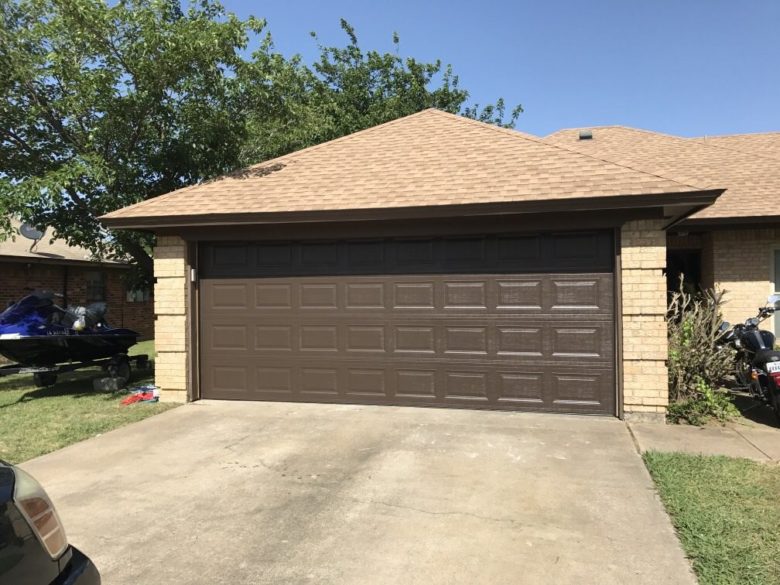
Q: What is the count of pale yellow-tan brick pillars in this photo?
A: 2